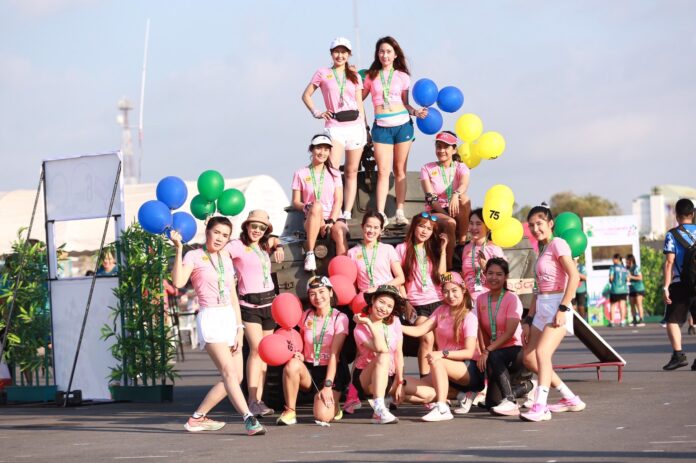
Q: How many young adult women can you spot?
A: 14